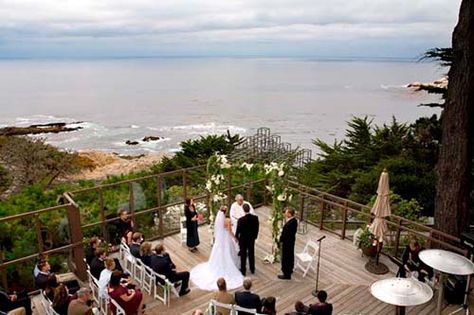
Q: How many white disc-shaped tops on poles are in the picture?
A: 2